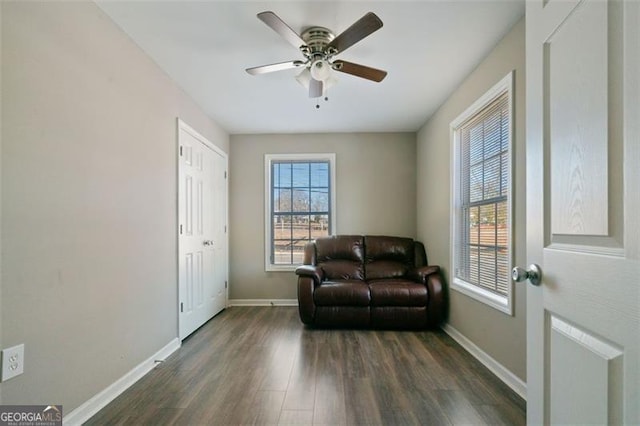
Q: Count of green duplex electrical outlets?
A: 0